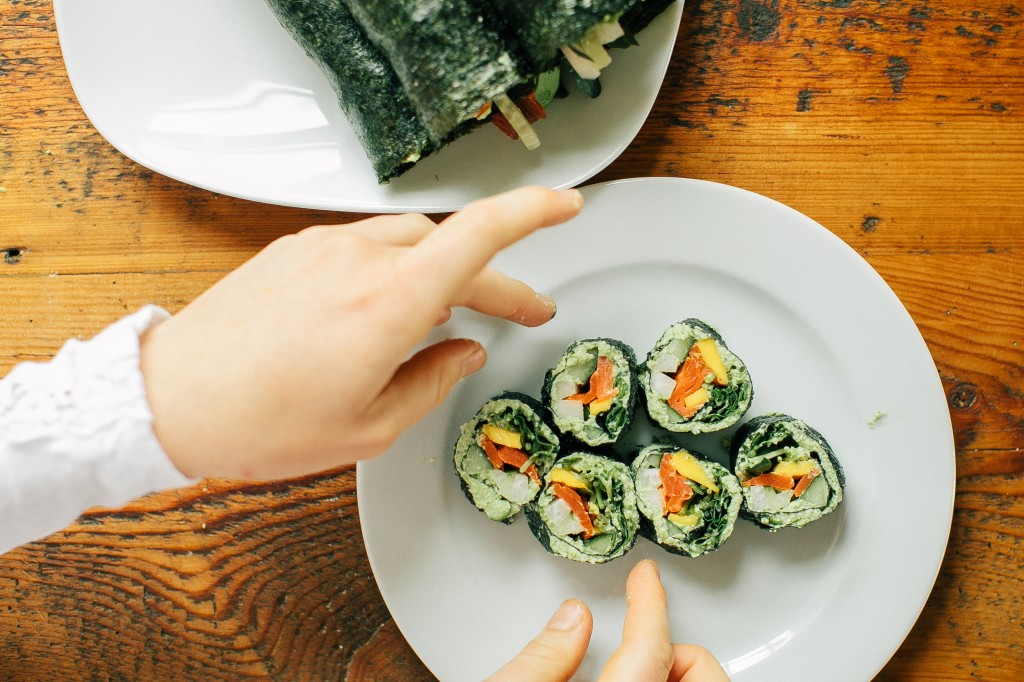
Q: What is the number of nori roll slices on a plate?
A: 6